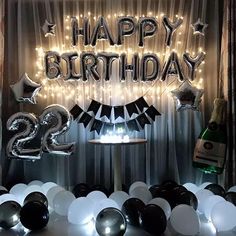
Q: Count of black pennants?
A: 13